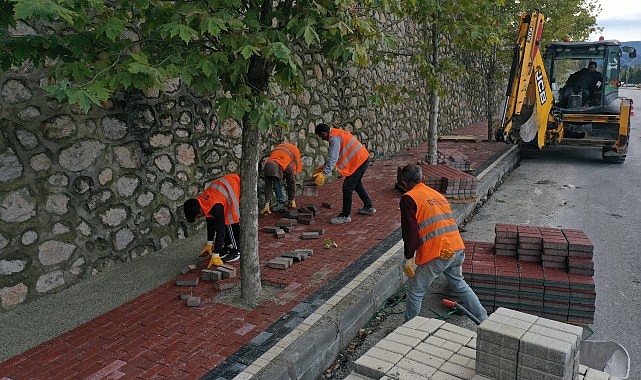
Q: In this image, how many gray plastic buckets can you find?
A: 0